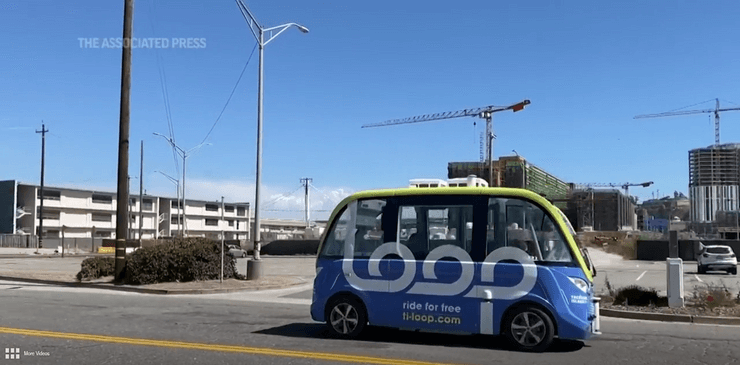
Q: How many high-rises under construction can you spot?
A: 3